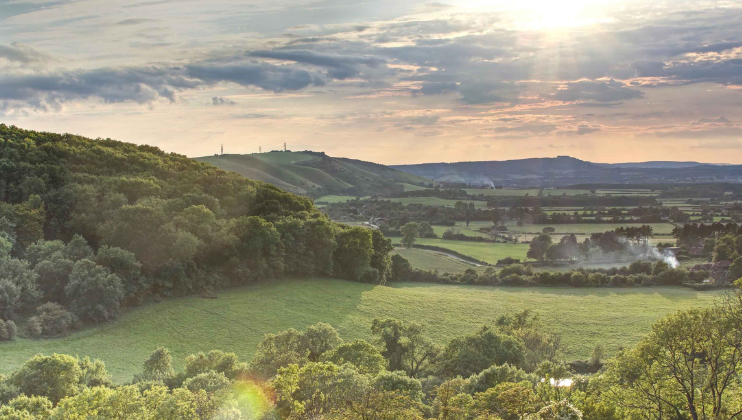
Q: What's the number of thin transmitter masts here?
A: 3